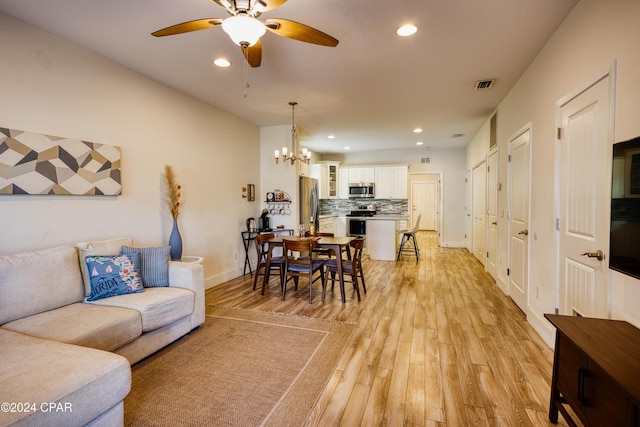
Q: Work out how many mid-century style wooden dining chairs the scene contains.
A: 4